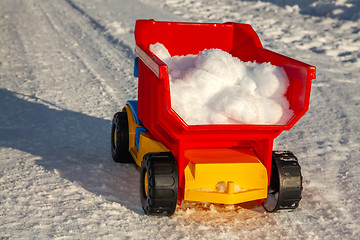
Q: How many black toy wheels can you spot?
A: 3